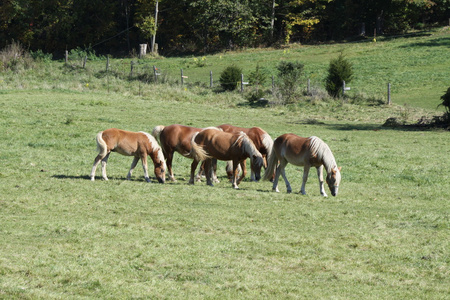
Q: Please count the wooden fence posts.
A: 12